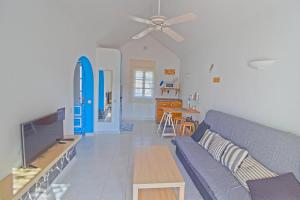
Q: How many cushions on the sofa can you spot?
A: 6